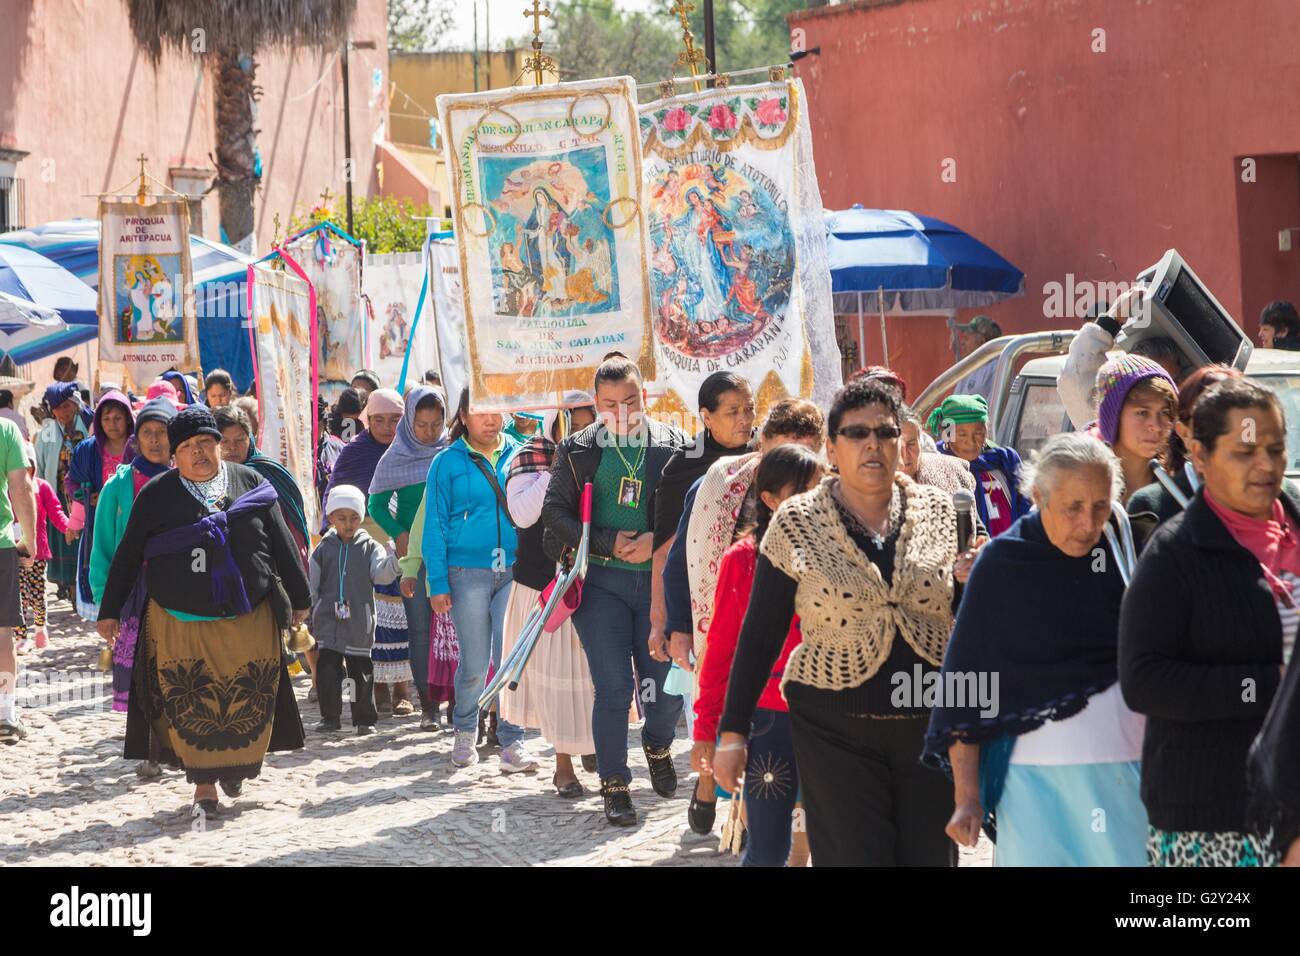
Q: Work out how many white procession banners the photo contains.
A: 7